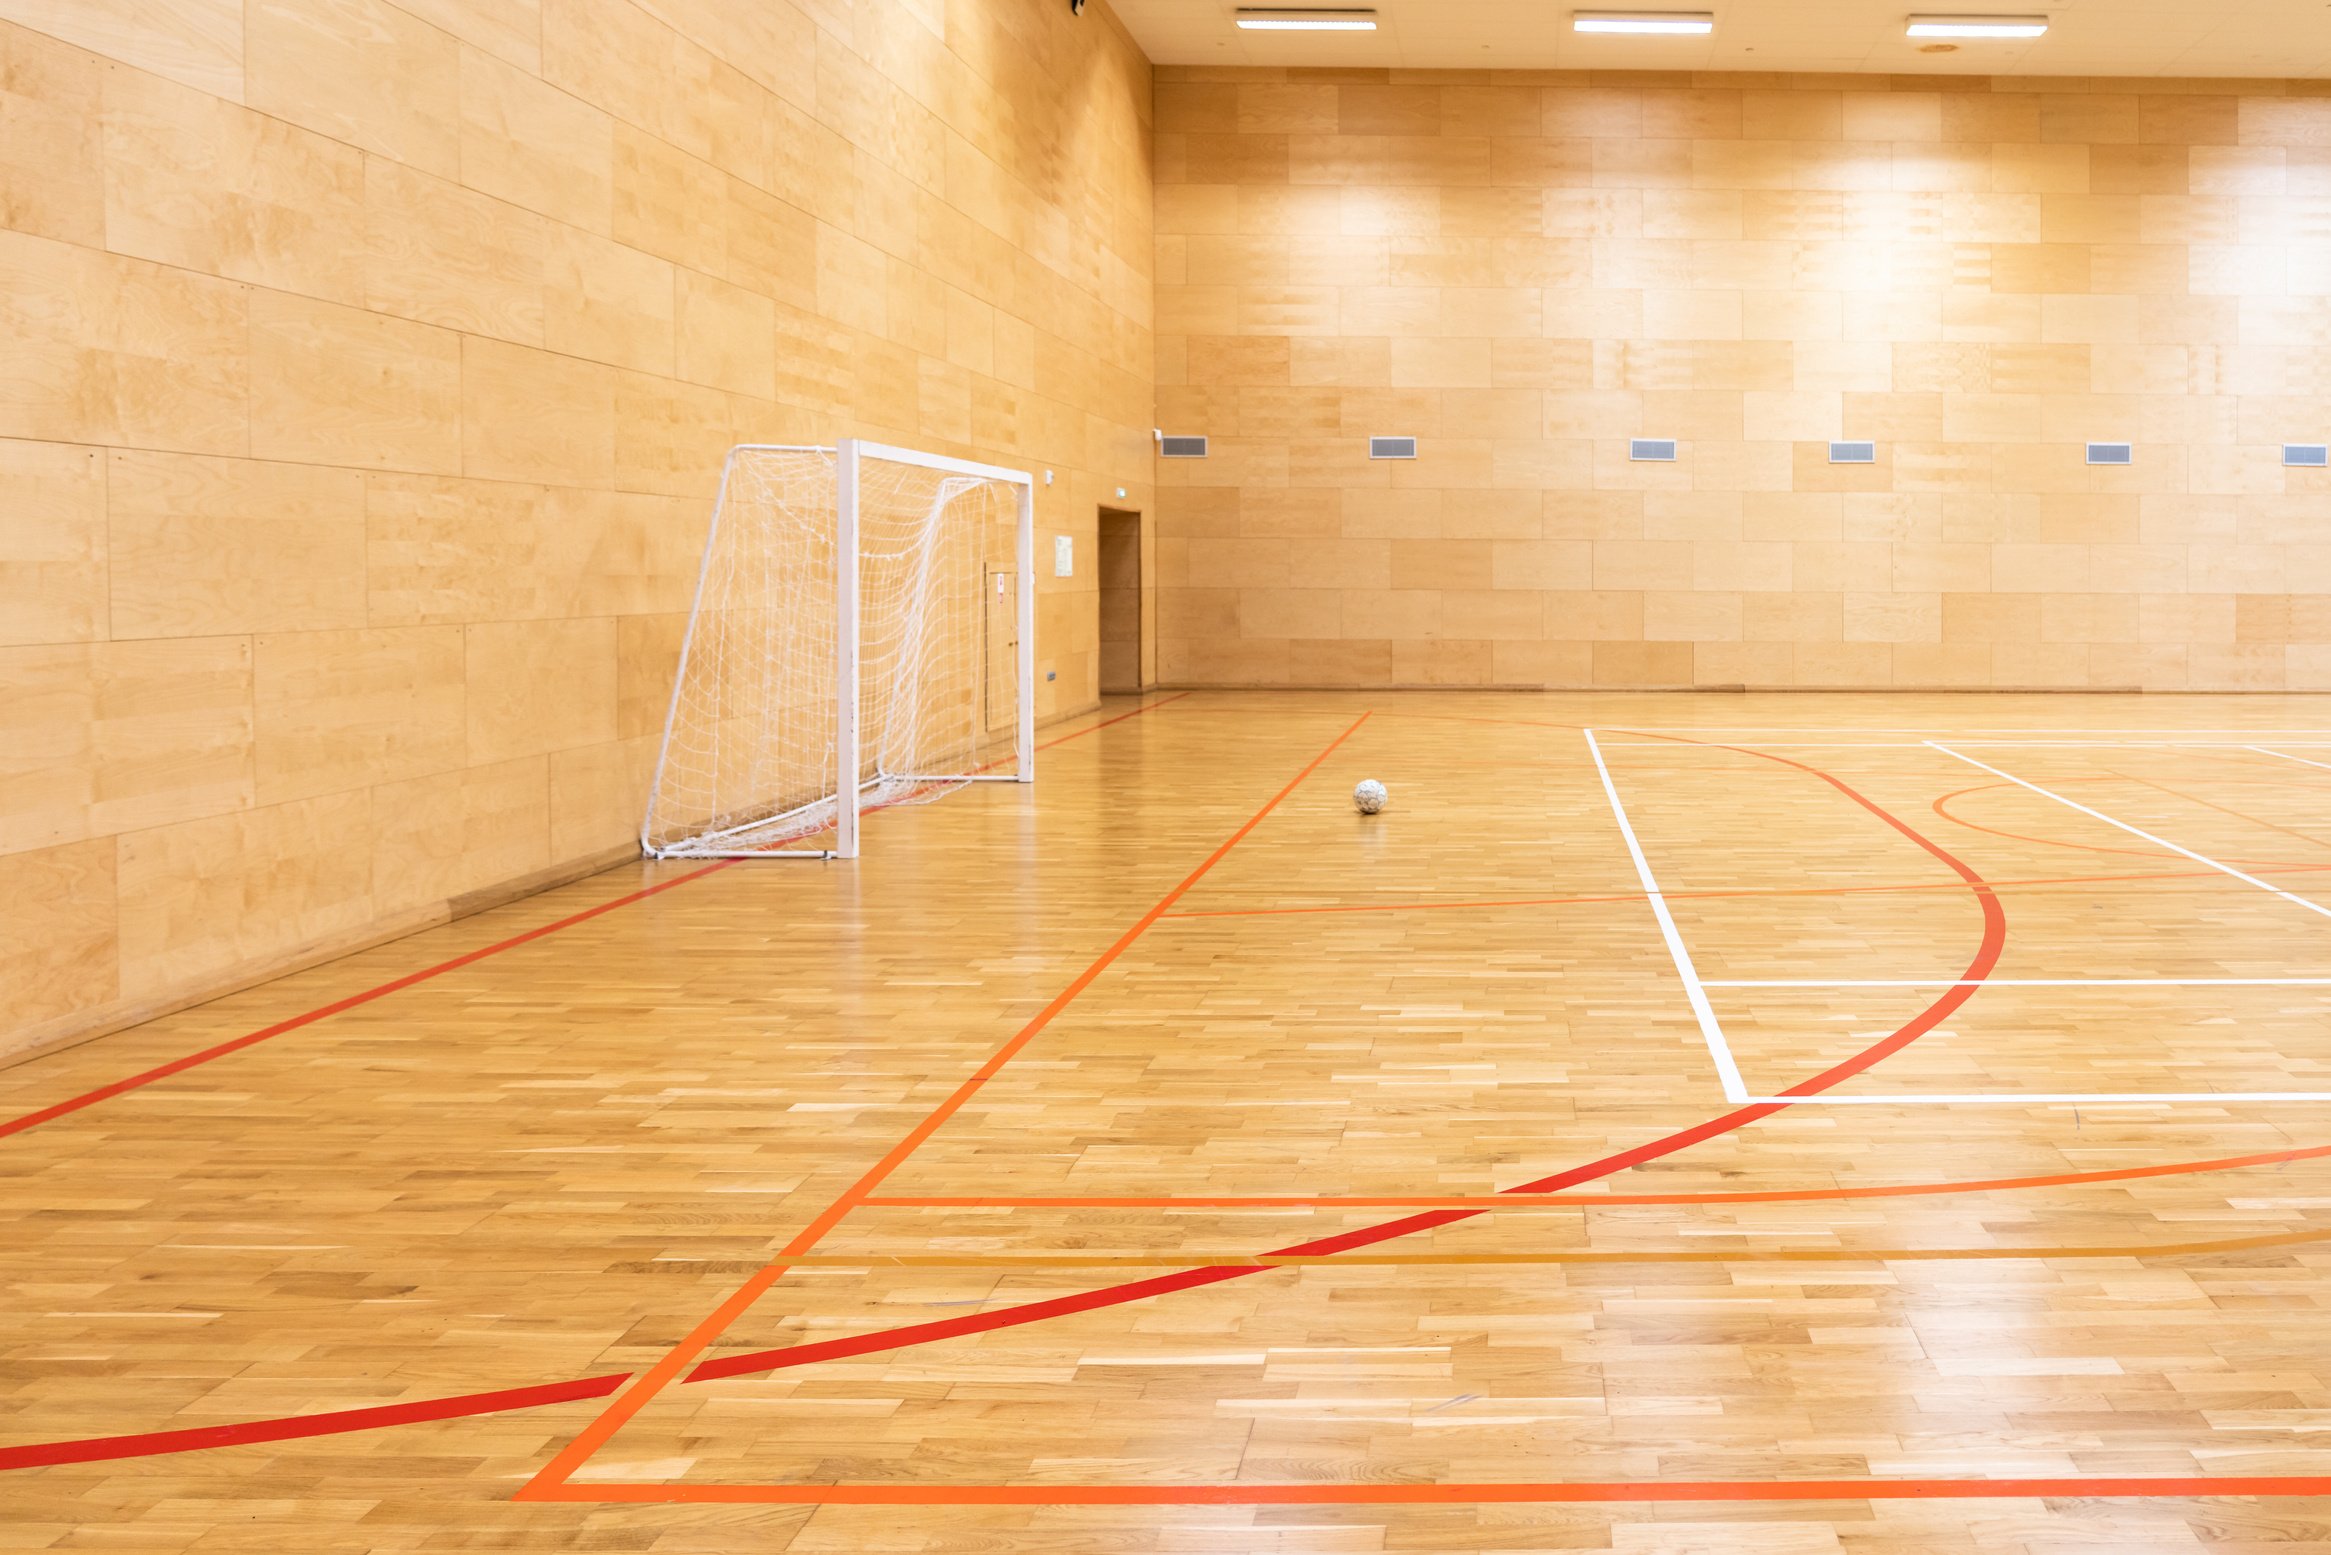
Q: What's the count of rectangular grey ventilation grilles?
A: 6